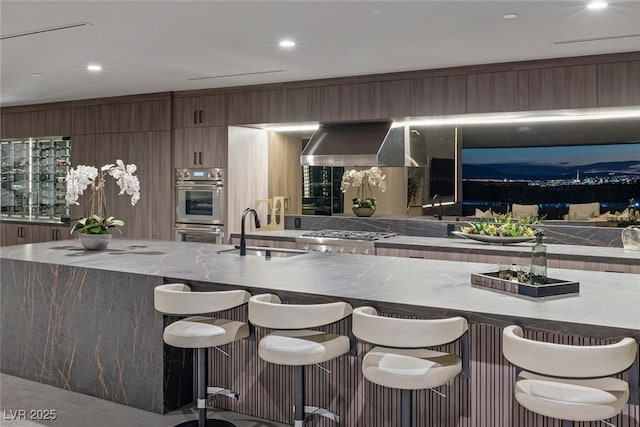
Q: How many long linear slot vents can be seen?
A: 3